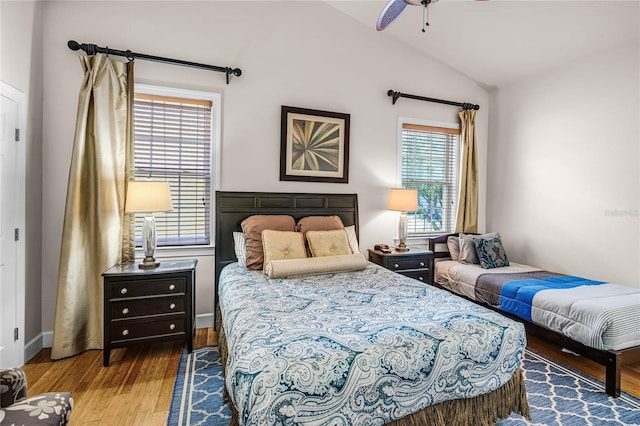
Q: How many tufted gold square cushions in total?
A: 2